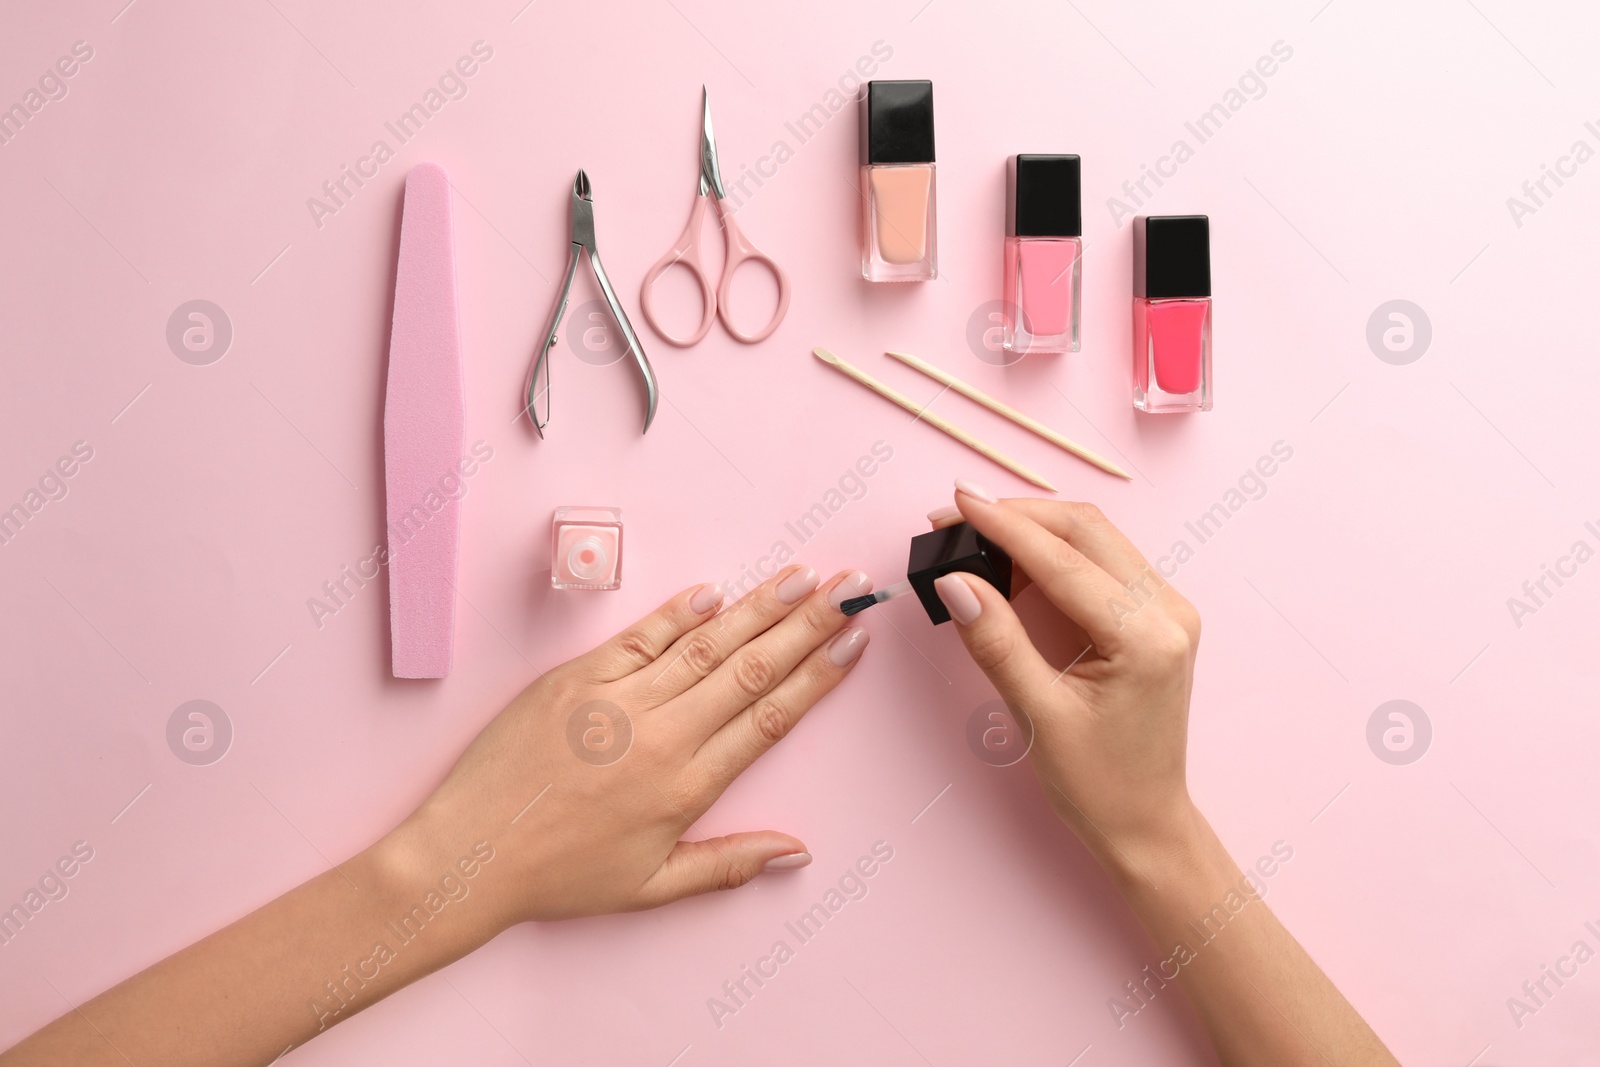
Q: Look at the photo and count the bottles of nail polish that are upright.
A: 1